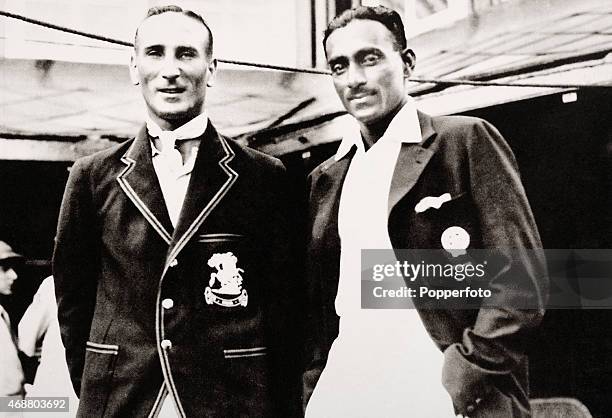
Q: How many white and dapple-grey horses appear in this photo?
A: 0